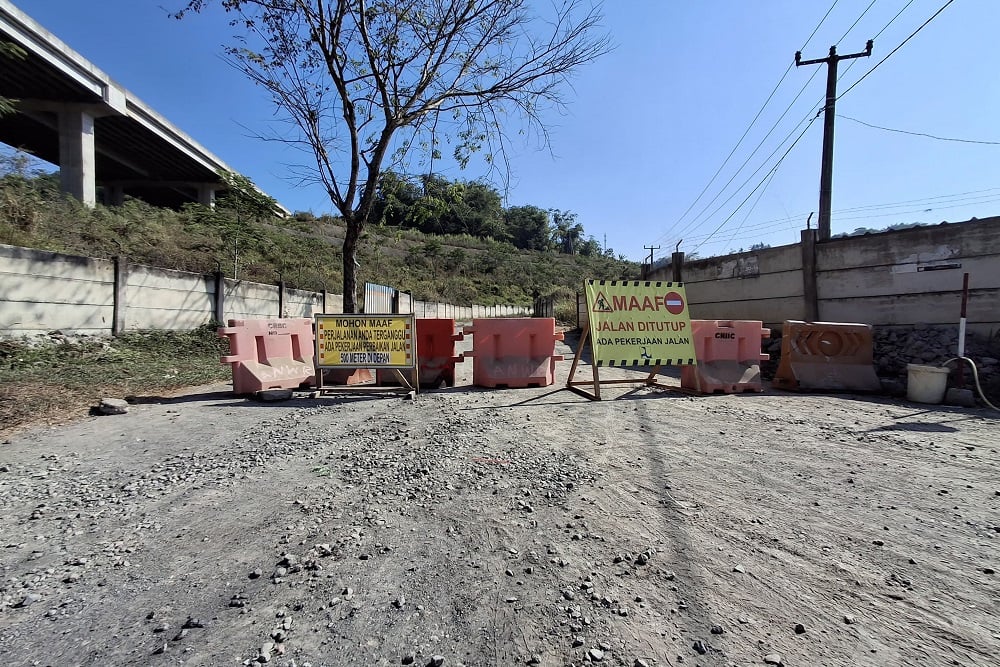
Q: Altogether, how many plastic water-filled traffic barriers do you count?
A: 6